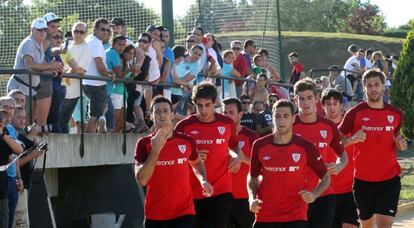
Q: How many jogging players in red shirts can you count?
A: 7